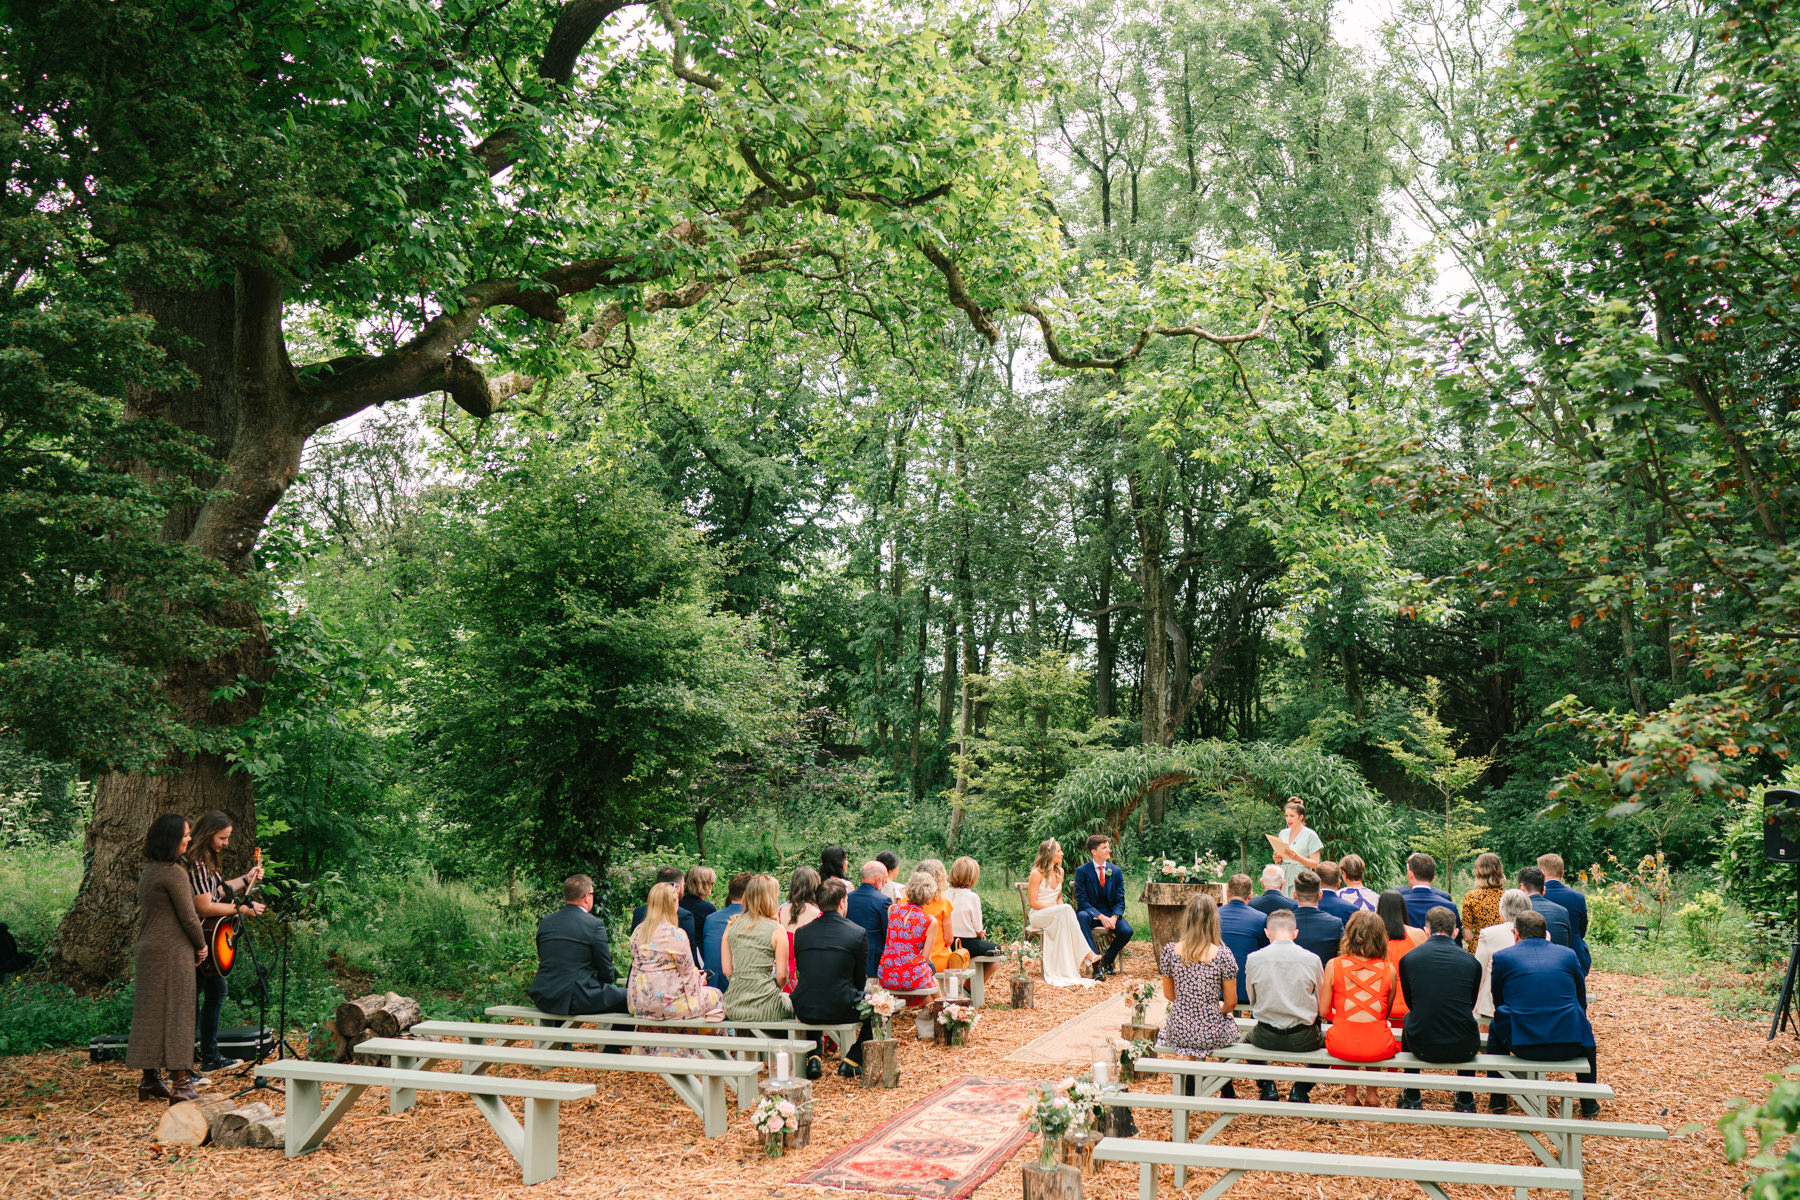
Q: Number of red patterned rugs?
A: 1